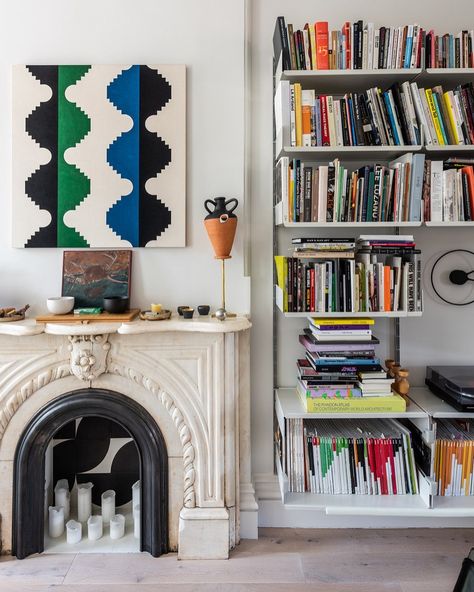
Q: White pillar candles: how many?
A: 9